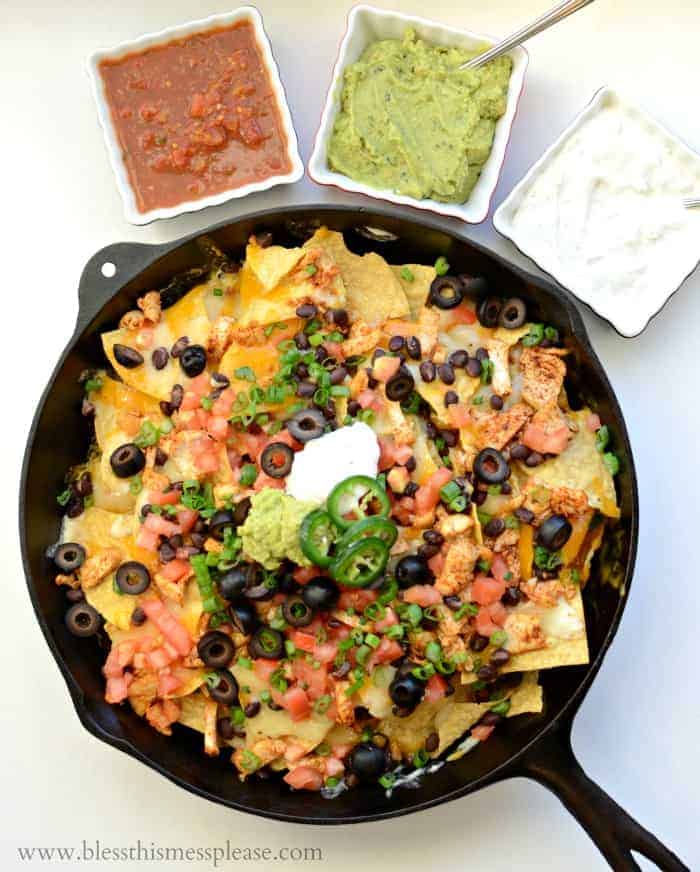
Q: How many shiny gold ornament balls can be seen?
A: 0